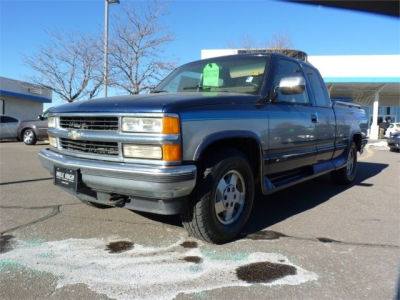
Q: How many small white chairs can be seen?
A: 0